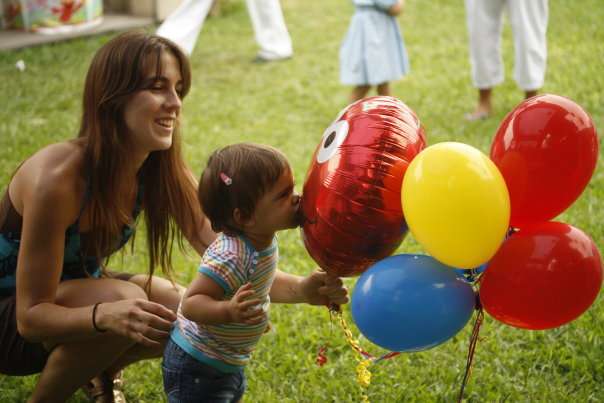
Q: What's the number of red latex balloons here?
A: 2